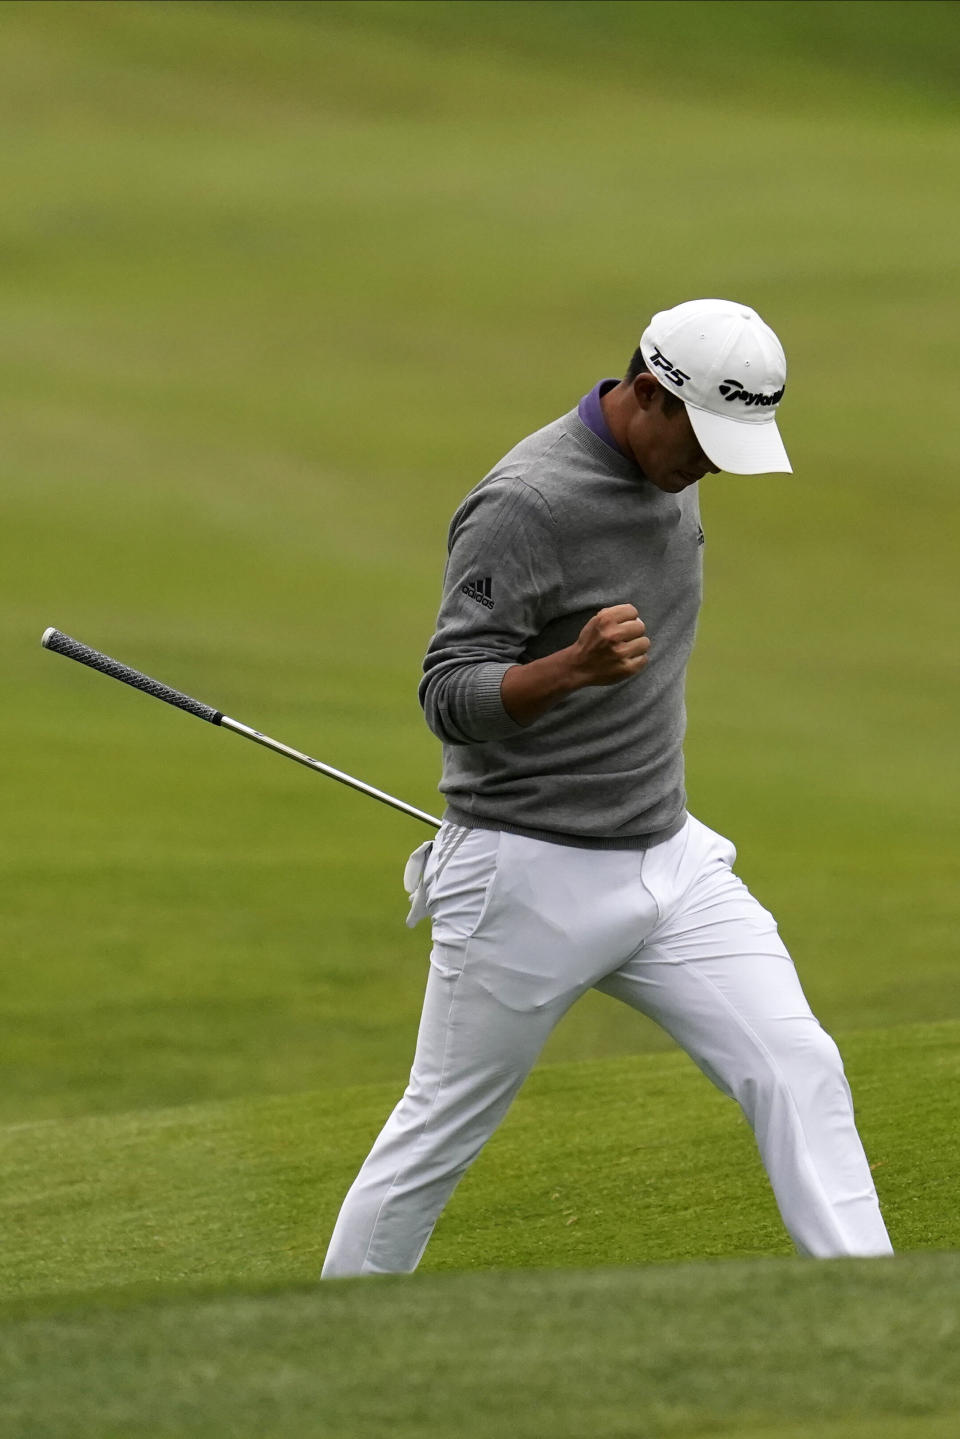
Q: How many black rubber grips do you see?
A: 1